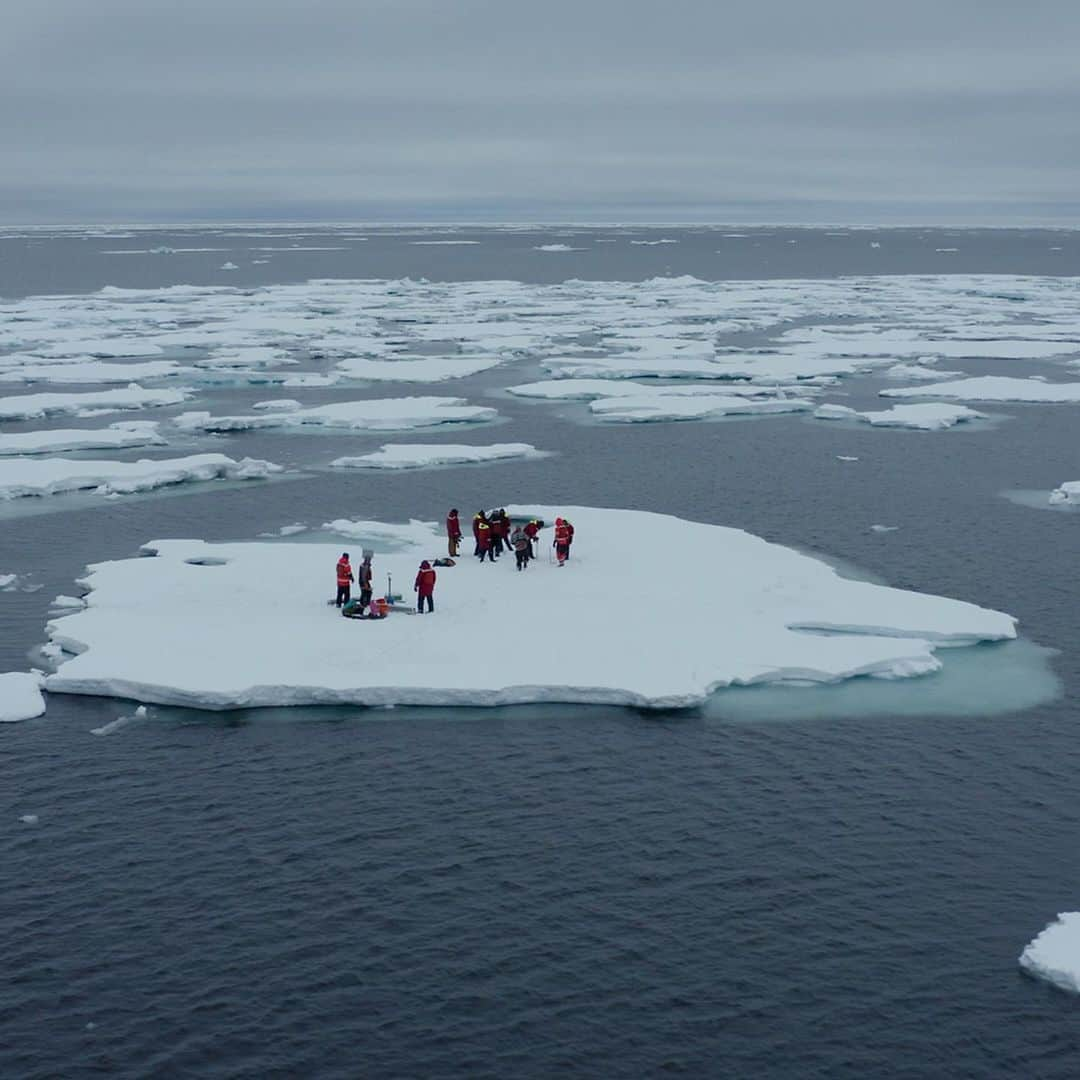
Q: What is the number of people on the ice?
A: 12